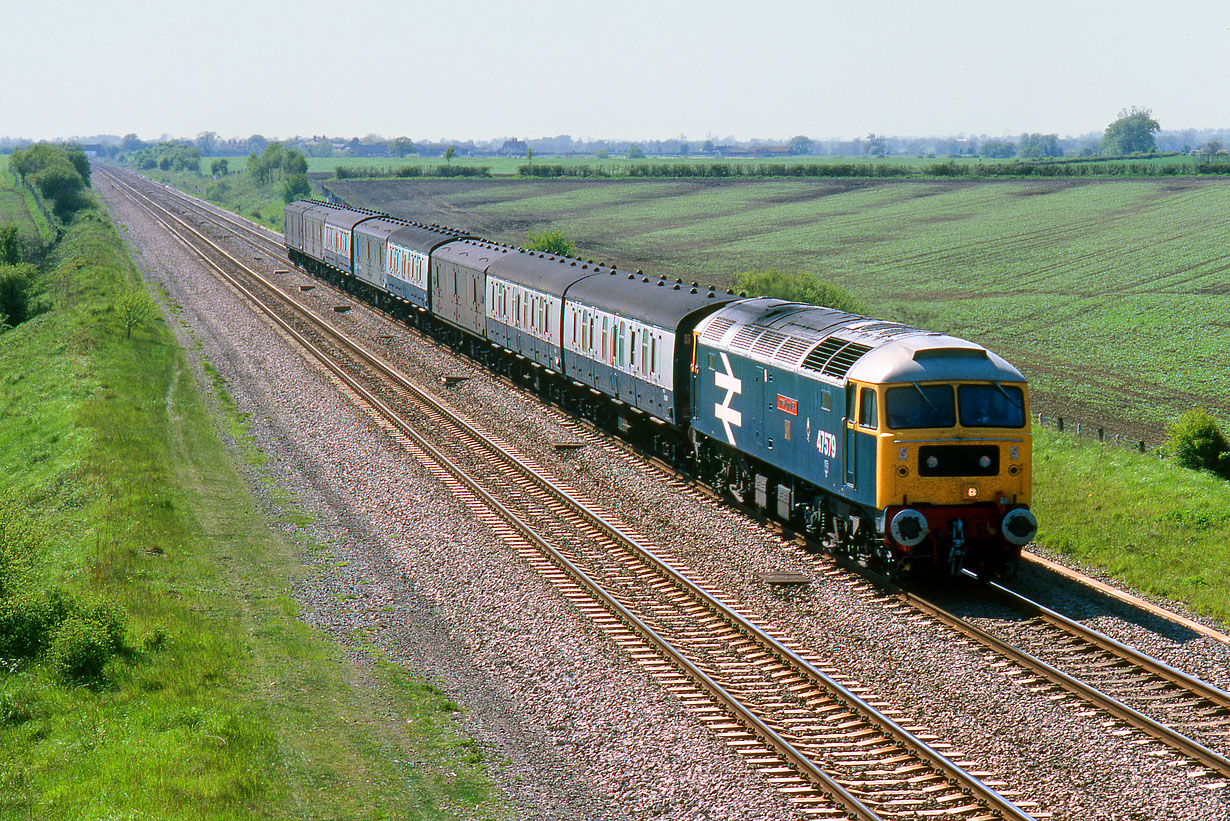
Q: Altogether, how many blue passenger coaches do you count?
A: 4